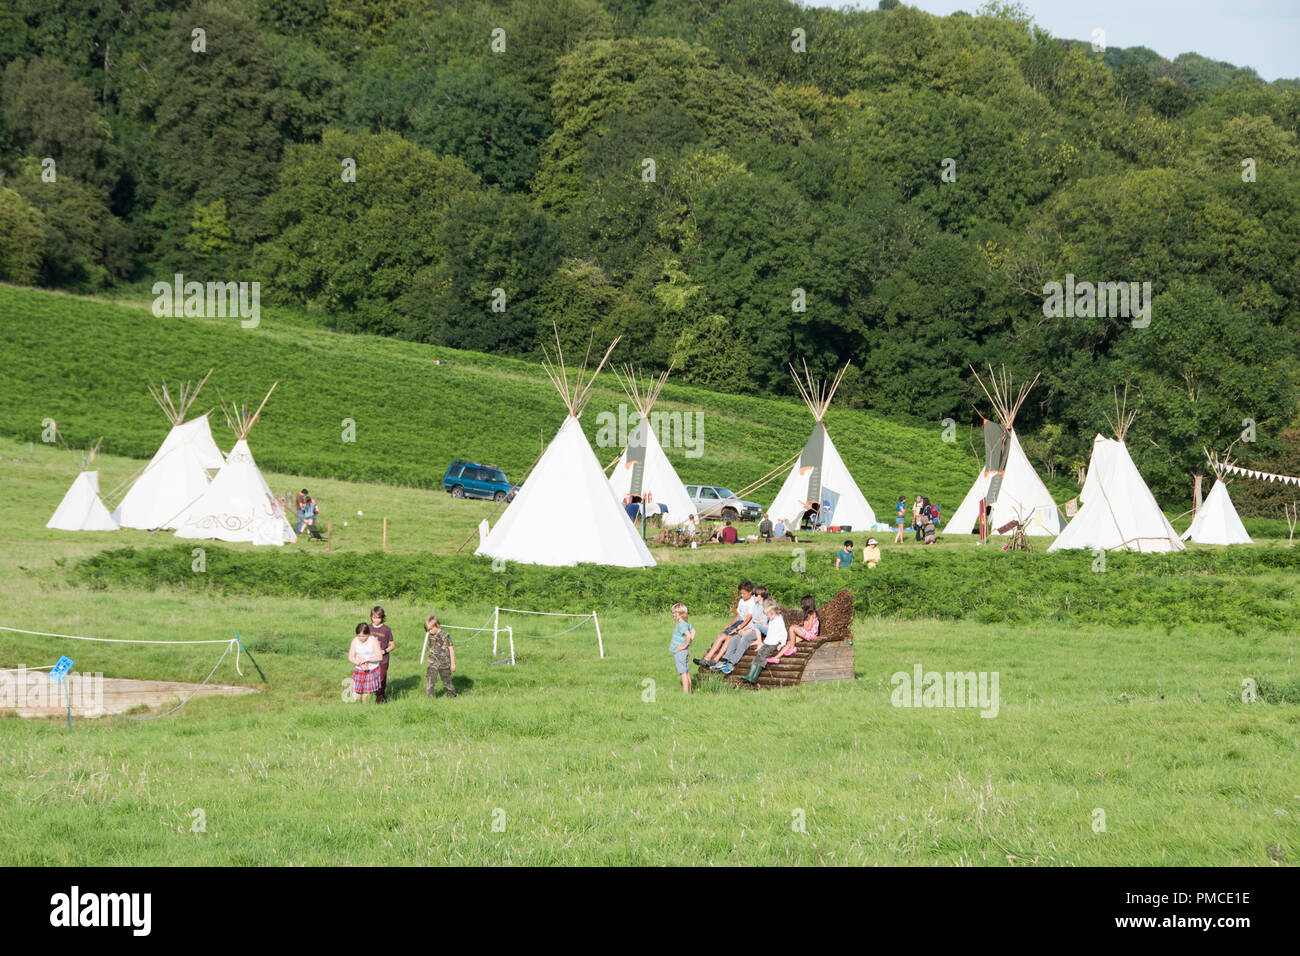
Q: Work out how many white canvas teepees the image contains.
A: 9